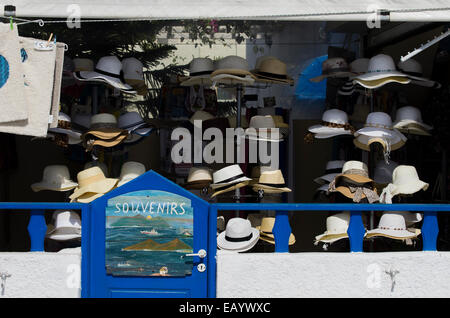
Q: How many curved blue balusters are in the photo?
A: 4